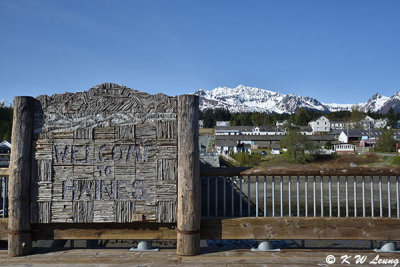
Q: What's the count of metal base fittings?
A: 3